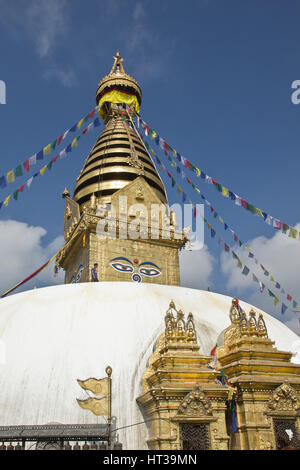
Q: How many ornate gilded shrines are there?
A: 2